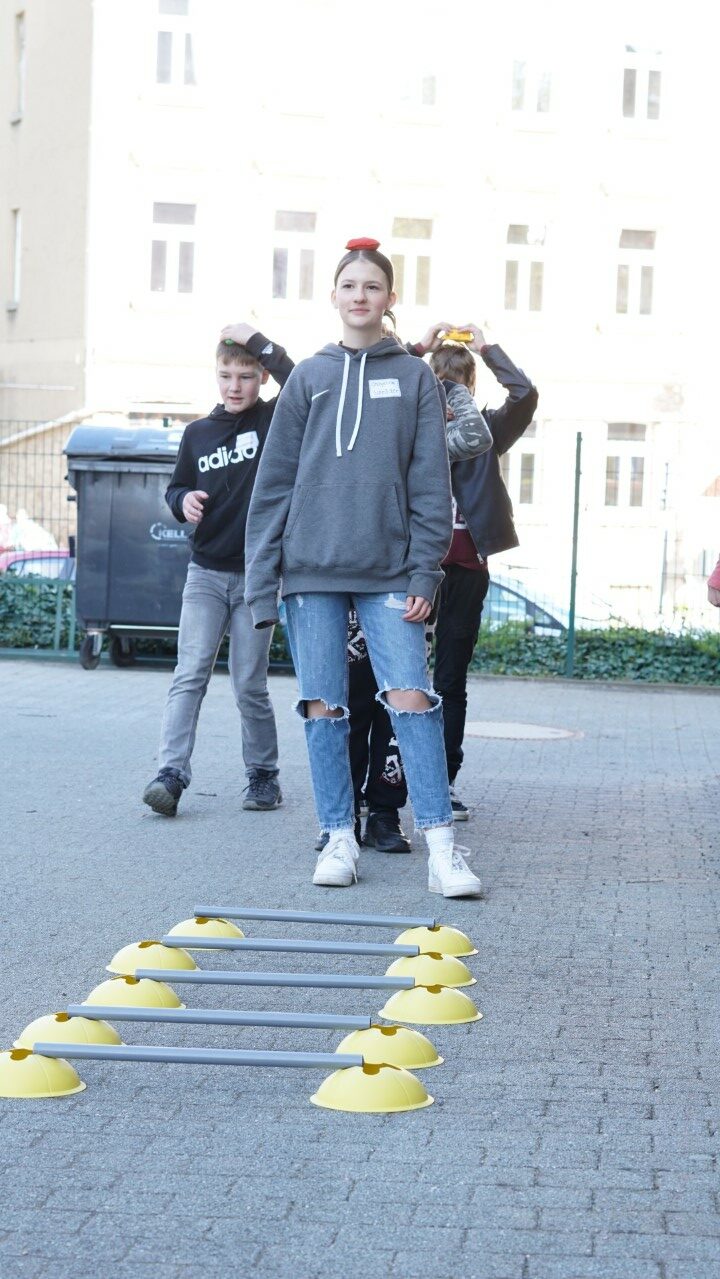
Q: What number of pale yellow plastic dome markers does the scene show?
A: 10